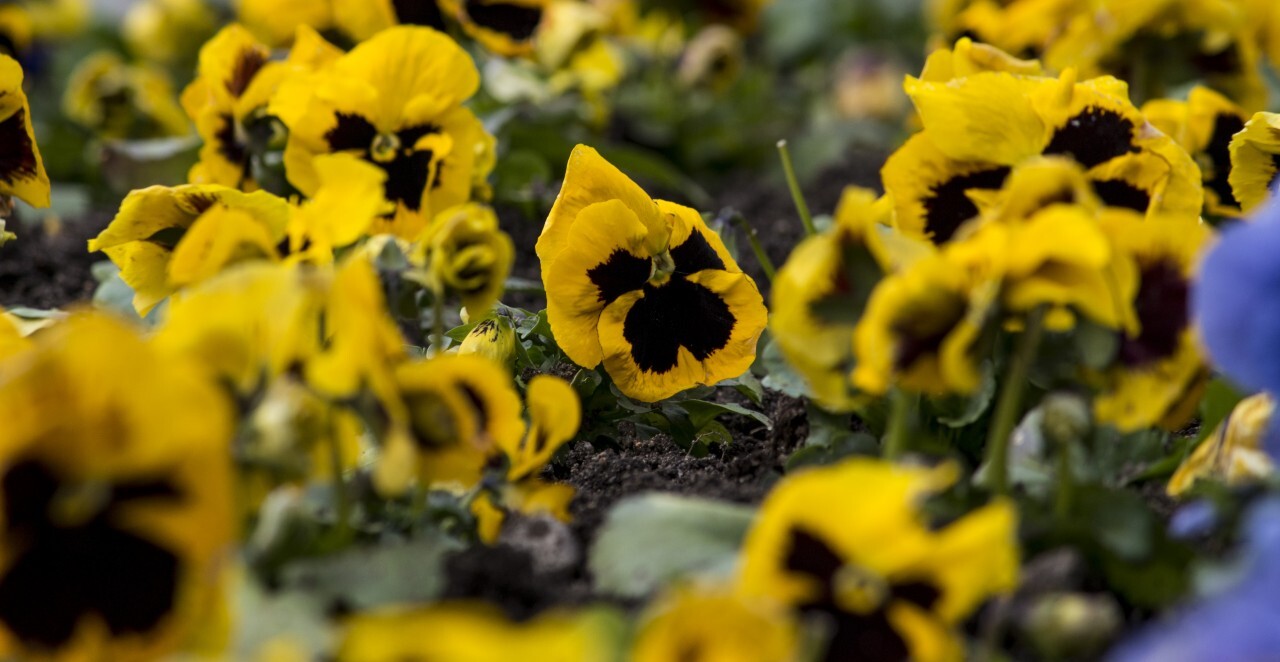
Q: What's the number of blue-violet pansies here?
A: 2